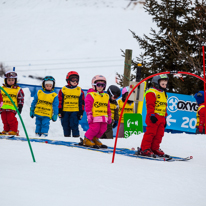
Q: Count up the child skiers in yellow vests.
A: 8